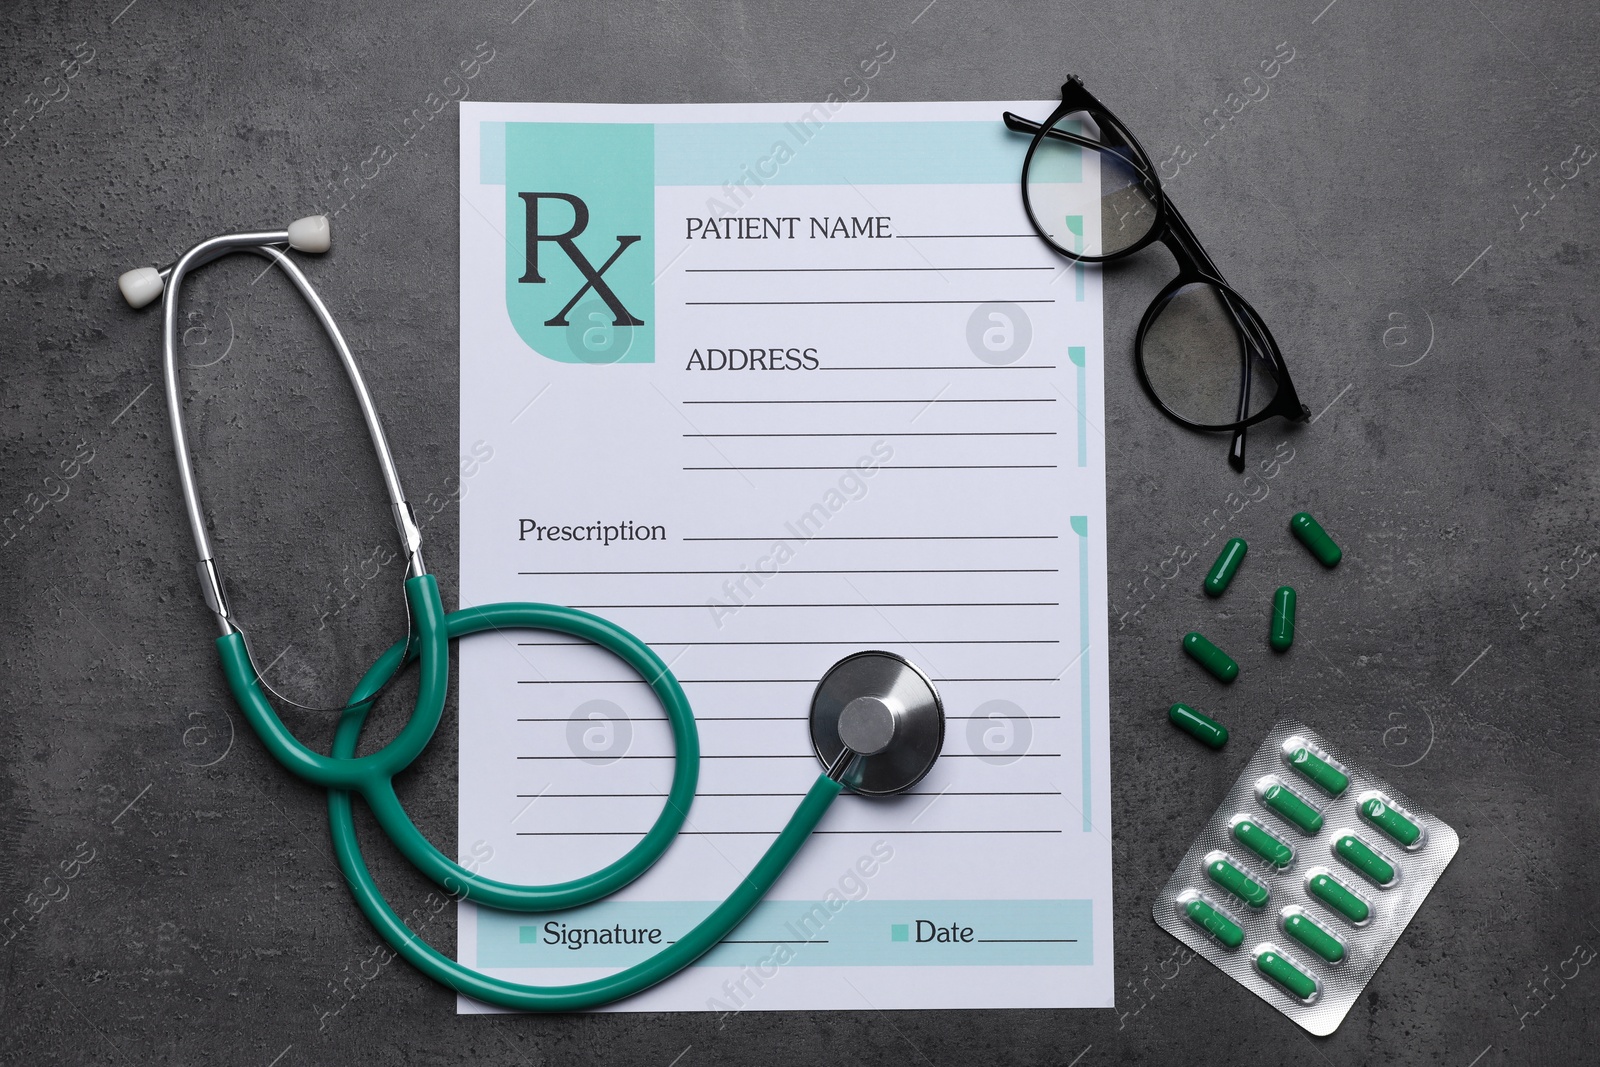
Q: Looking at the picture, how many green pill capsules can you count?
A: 15